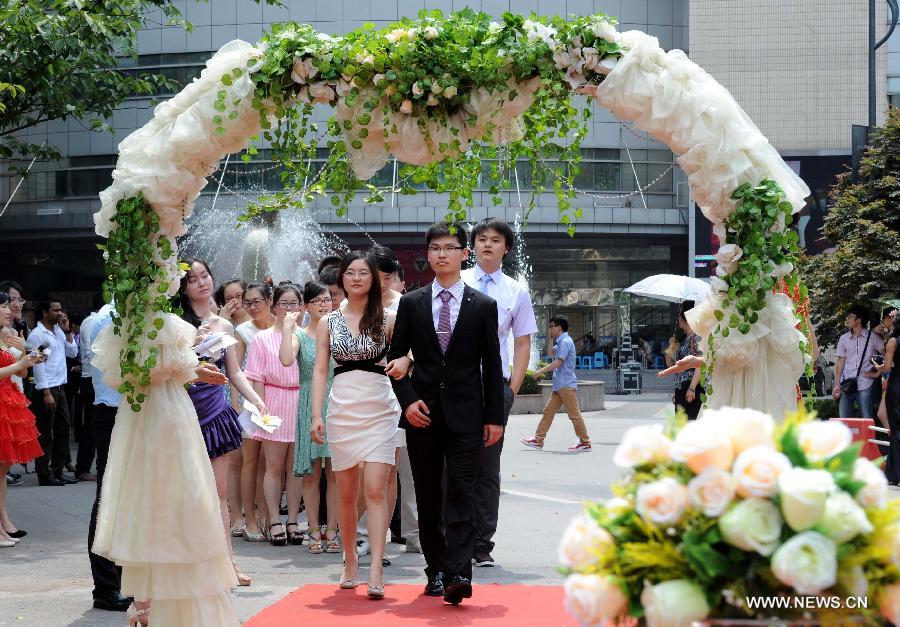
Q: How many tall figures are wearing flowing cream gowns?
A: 0